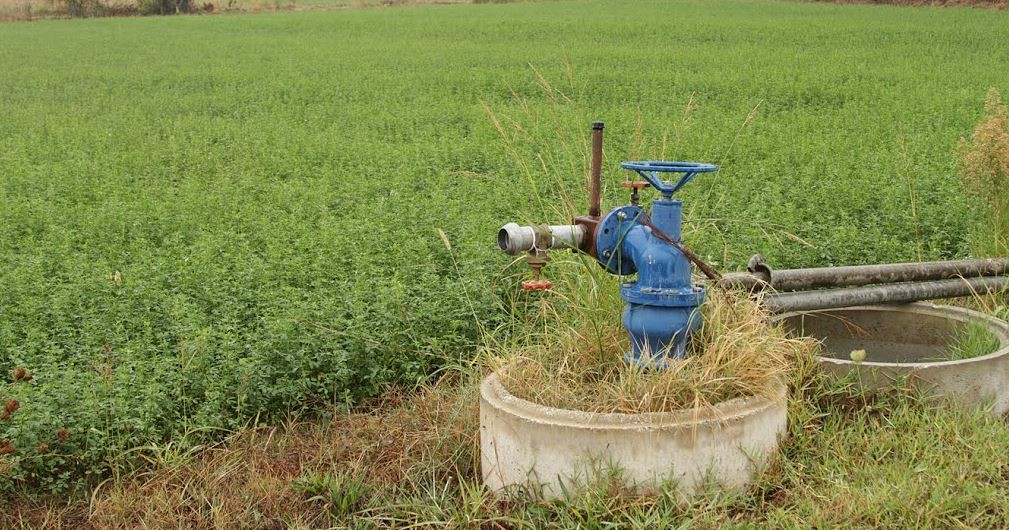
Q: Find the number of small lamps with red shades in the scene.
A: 0